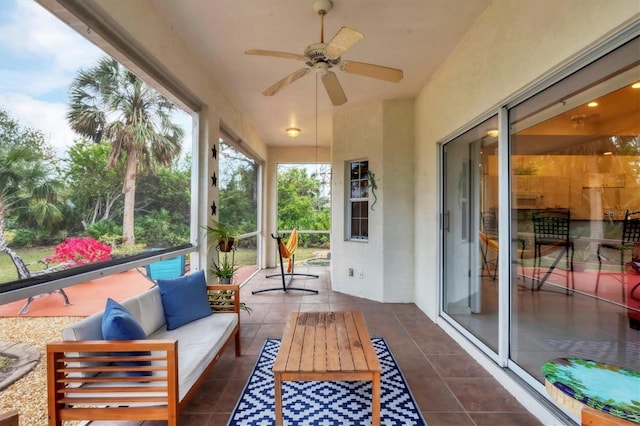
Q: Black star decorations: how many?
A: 3